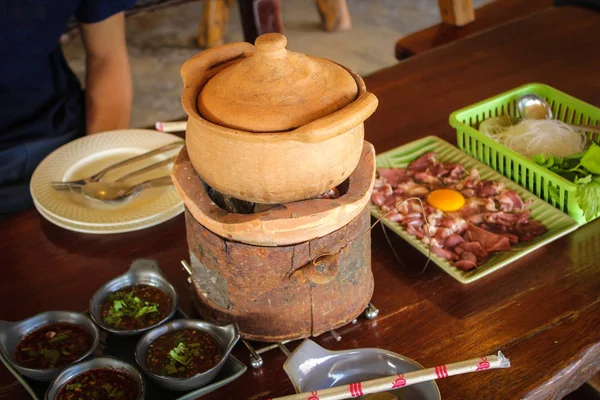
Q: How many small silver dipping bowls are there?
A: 4